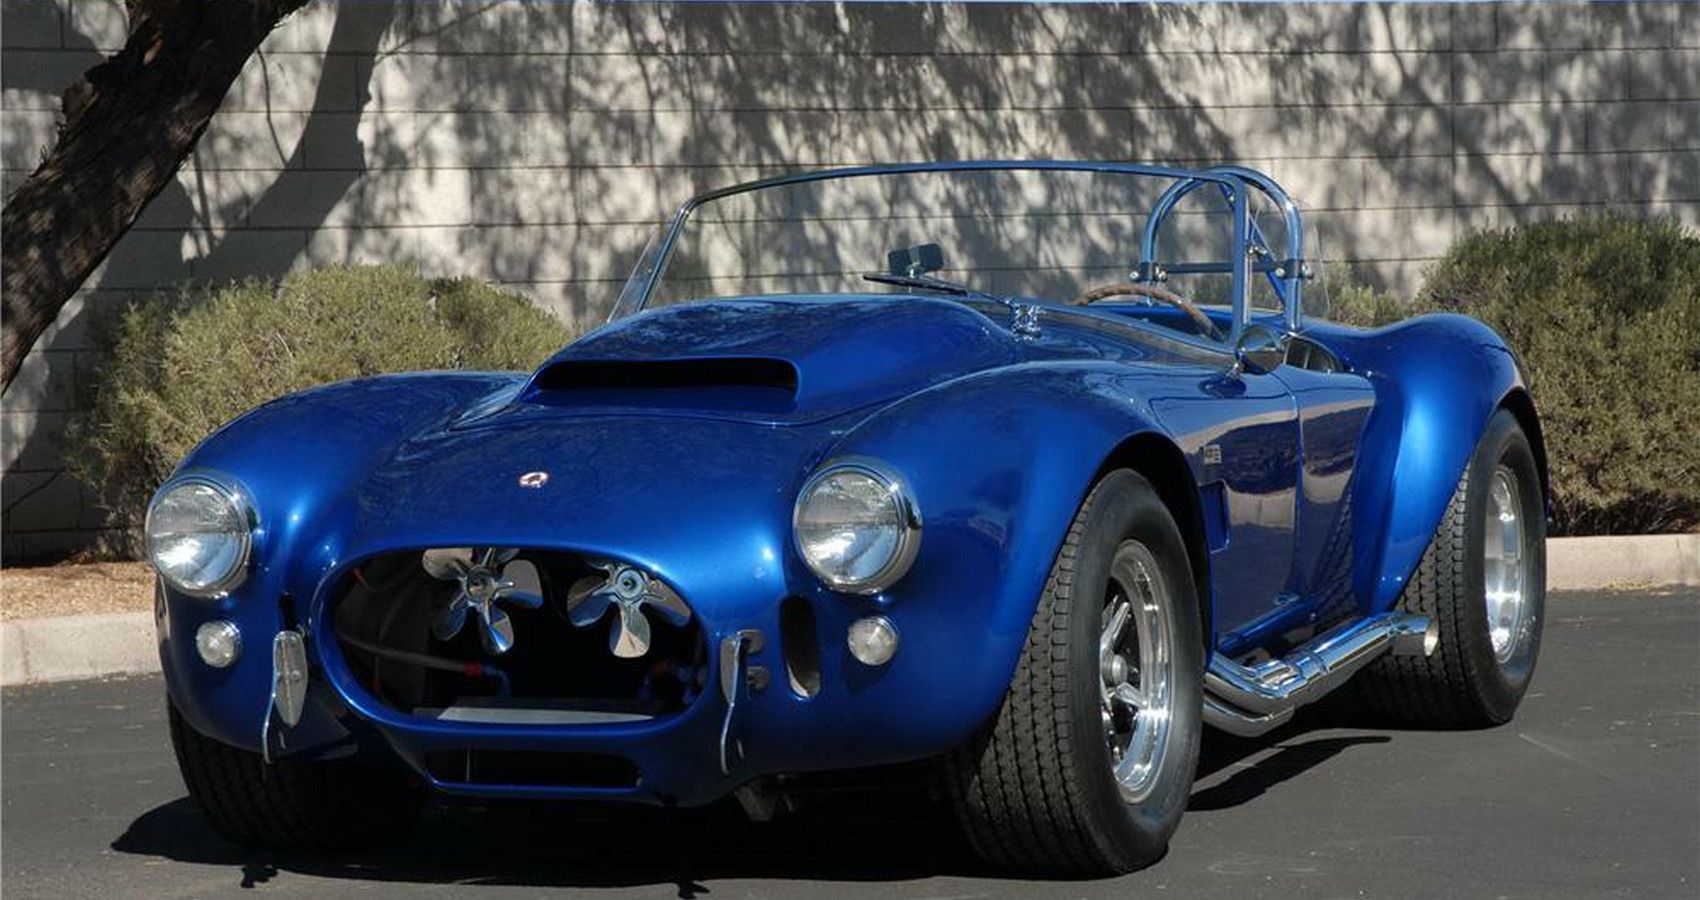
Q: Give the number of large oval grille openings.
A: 1